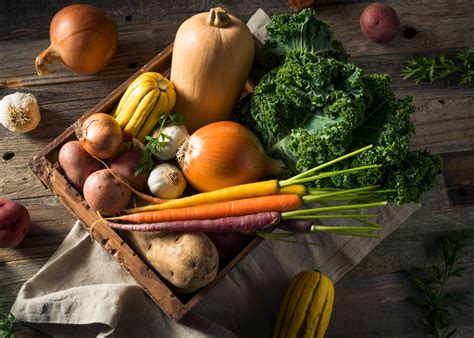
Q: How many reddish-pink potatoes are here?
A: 5